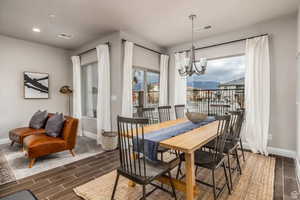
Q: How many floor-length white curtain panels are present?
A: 6